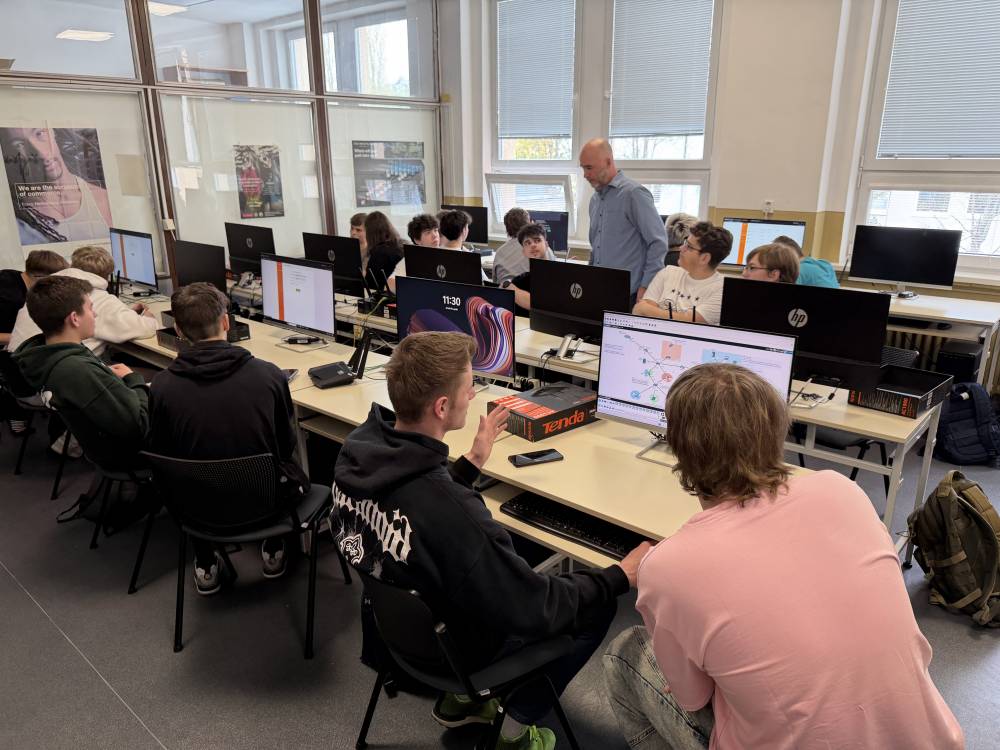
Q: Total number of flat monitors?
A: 14